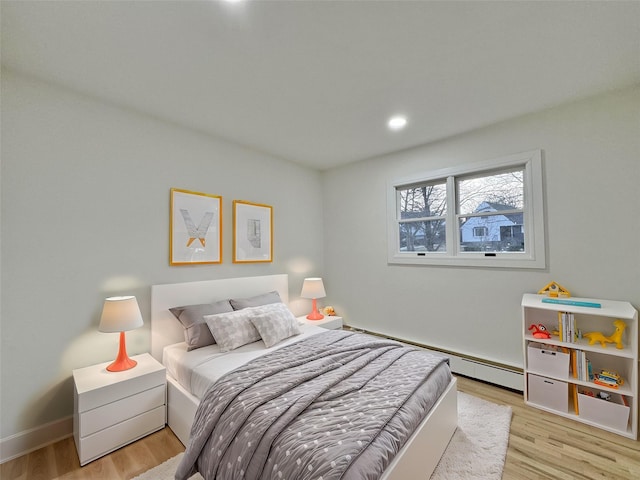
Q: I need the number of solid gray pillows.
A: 2